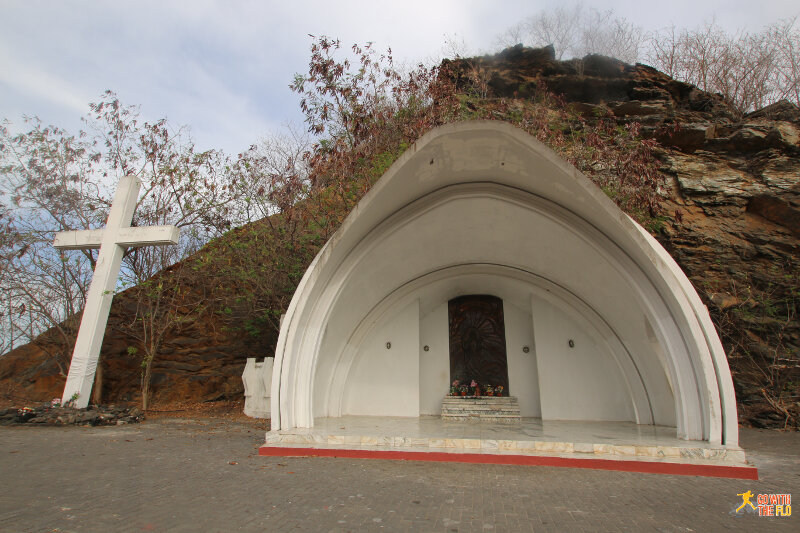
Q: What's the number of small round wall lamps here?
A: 4